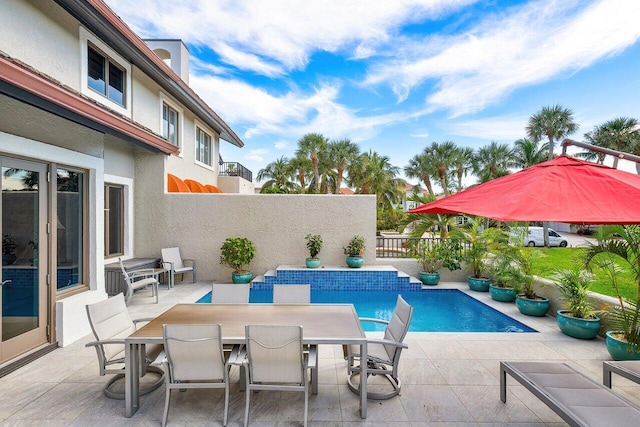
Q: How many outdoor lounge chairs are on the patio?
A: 2